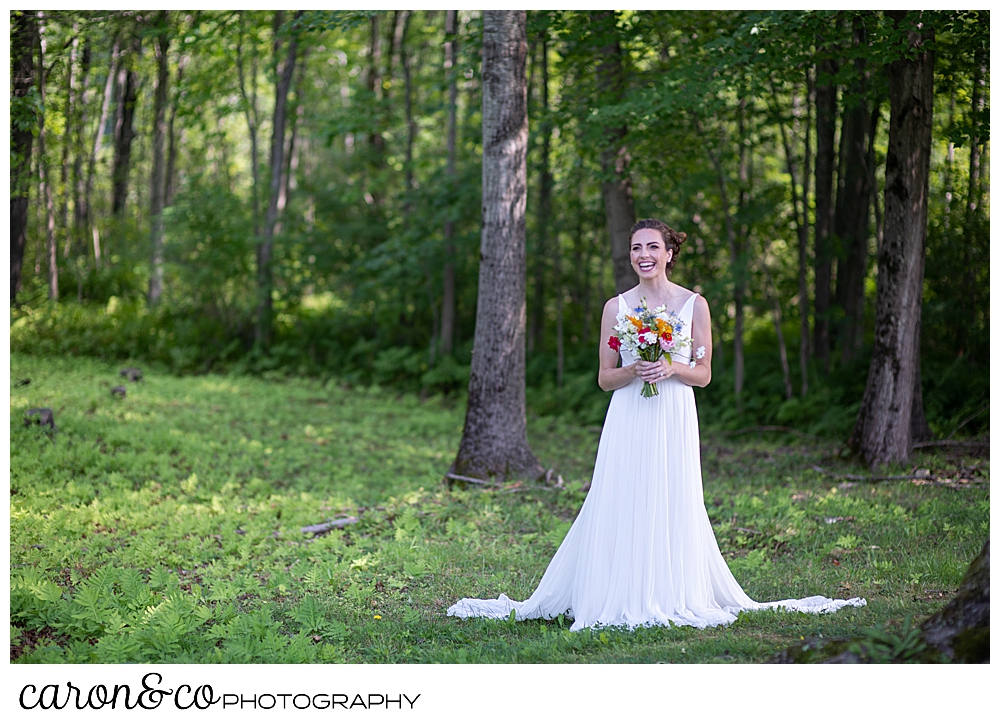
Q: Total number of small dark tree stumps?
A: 3